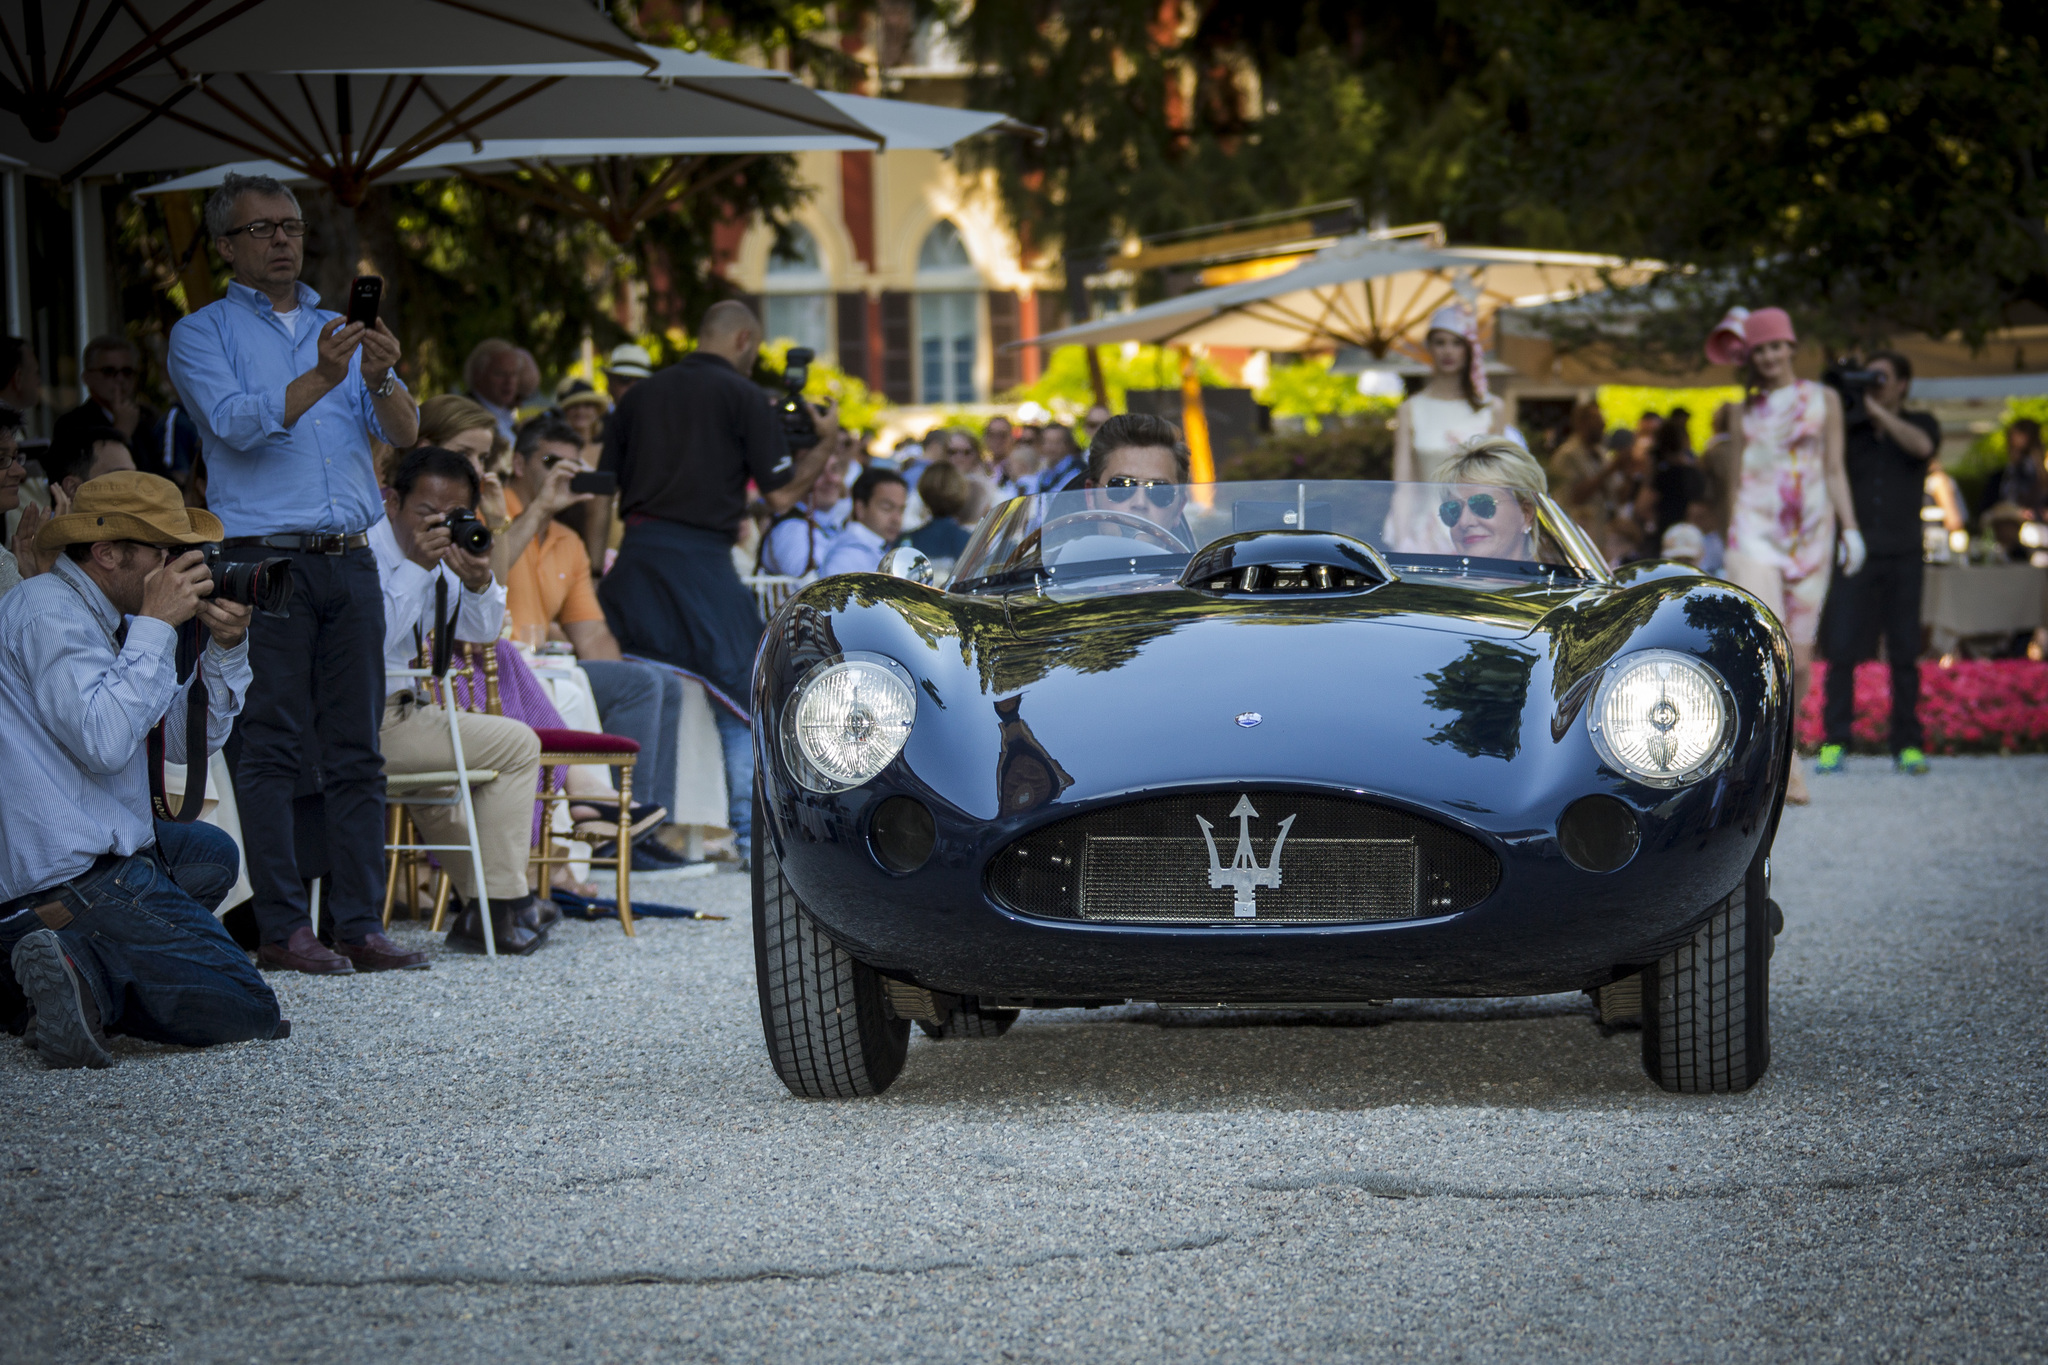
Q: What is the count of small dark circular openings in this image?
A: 2